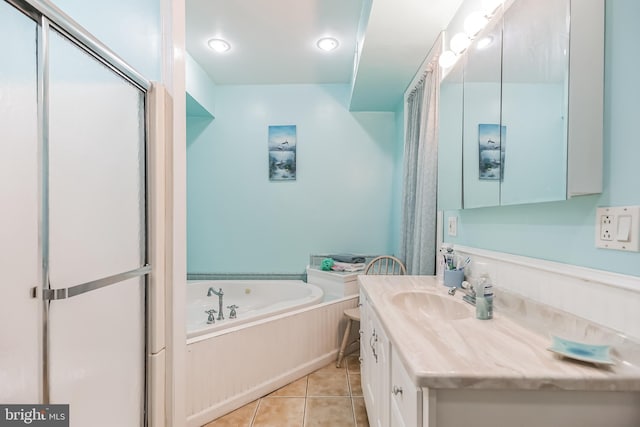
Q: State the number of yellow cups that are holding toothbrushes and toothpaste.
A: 0